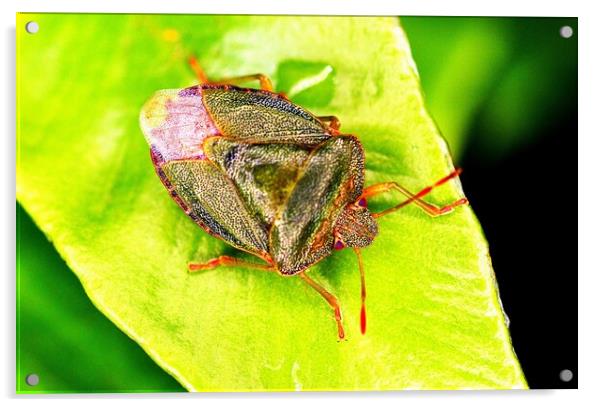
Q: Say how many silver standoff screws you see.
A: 4